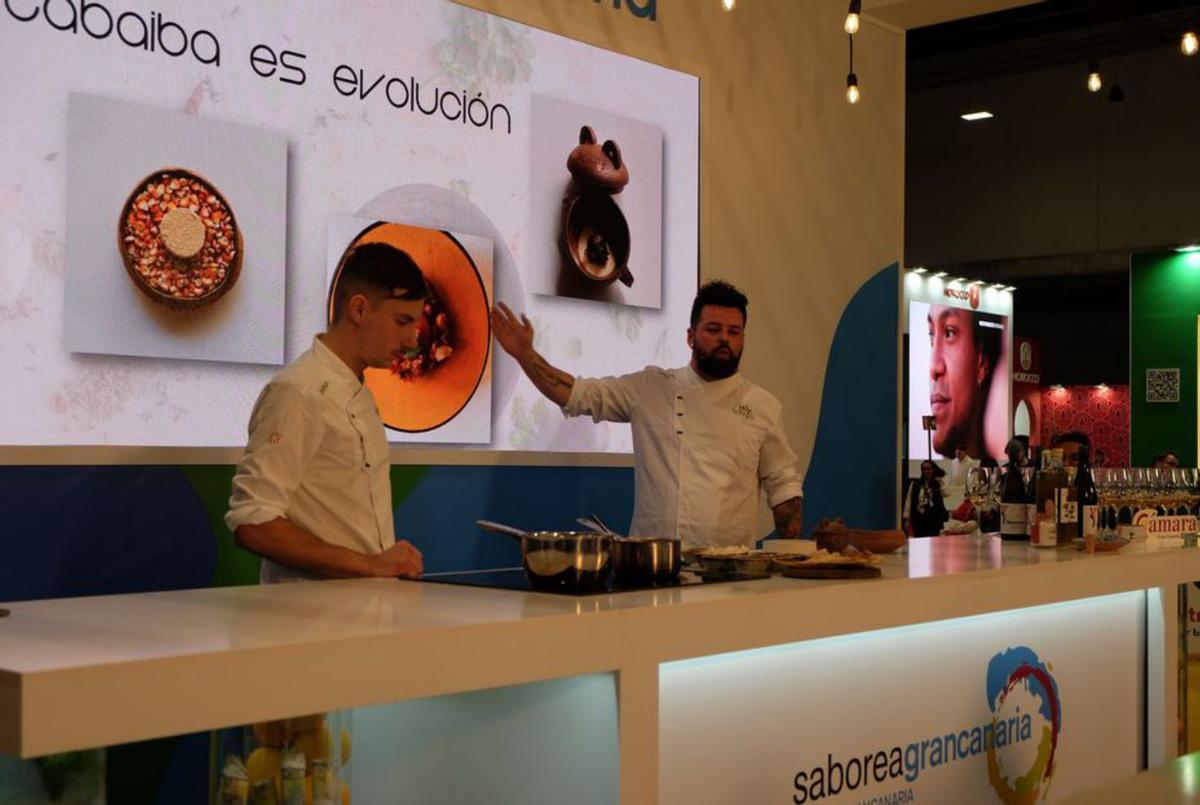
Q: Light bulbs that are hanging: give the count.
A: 5